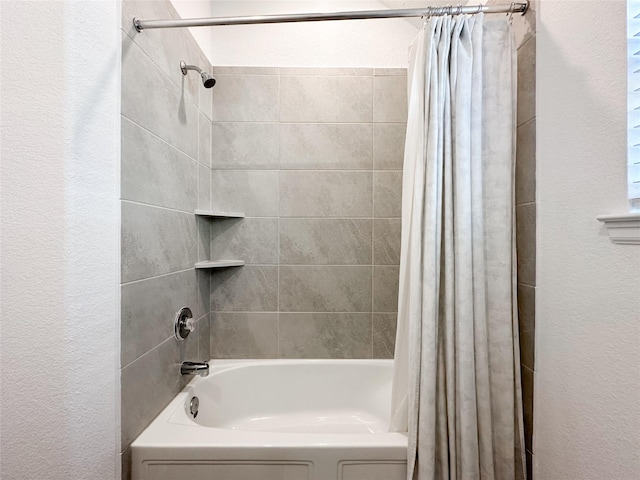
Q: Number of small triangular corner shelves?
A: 2